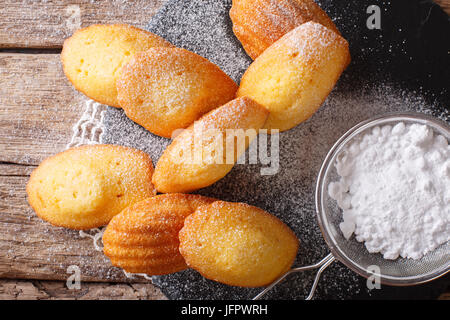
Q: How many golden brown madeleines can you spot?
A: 8